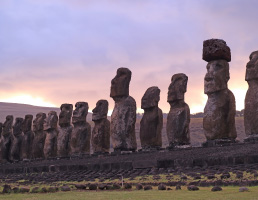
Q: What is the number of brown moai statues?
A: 14